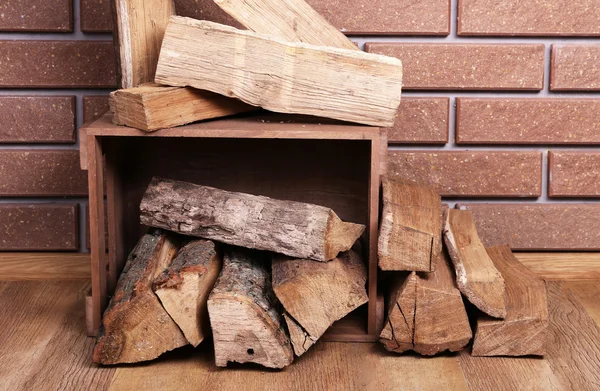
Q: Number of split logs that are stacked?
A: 13